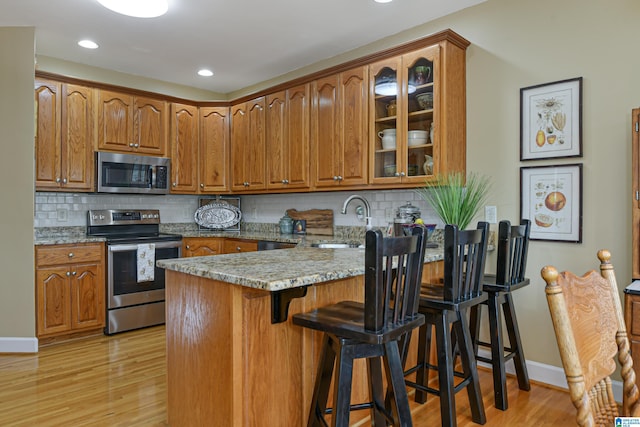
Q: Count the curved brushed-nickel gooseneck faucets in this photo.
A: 1